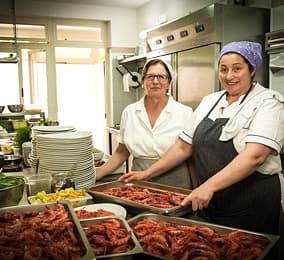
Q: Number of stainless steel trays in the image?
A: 4